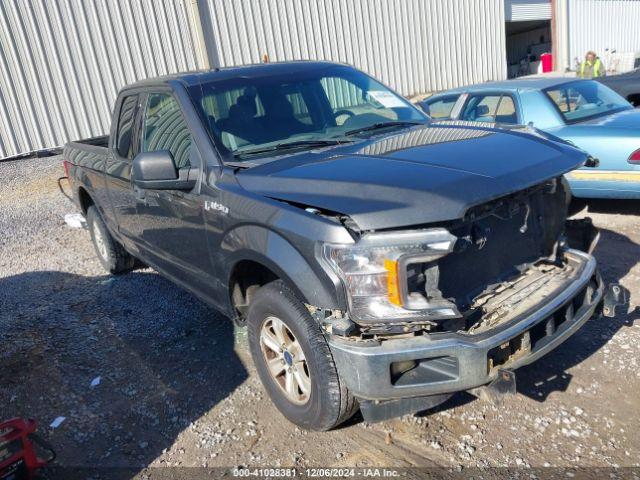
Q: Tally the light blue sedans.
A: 1